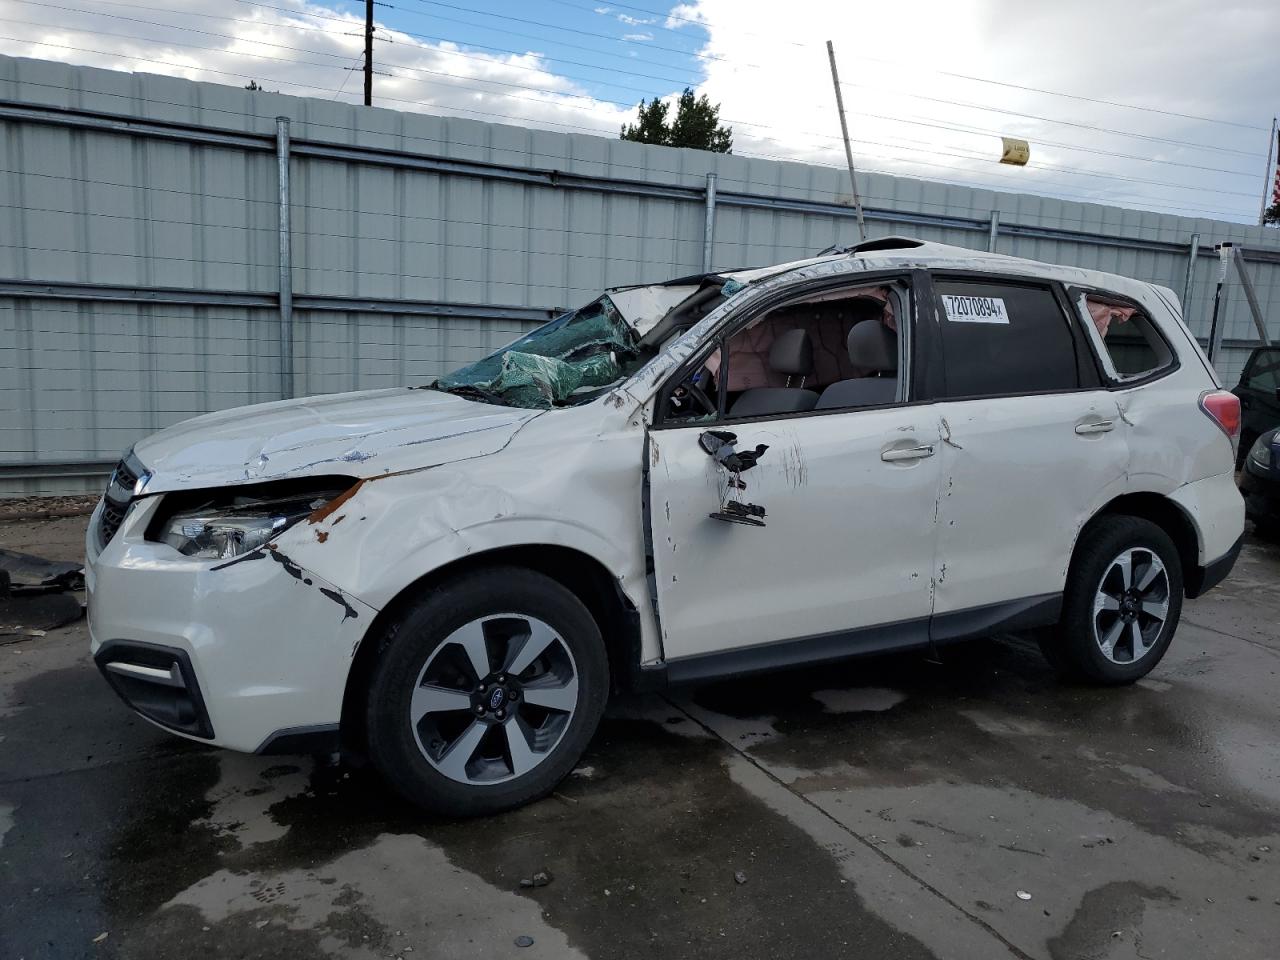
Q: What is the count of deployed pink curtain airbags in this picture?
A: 2